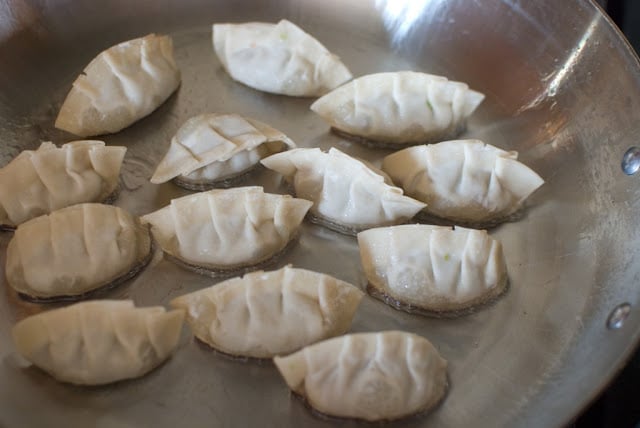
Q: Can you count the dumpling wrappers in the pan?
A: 13